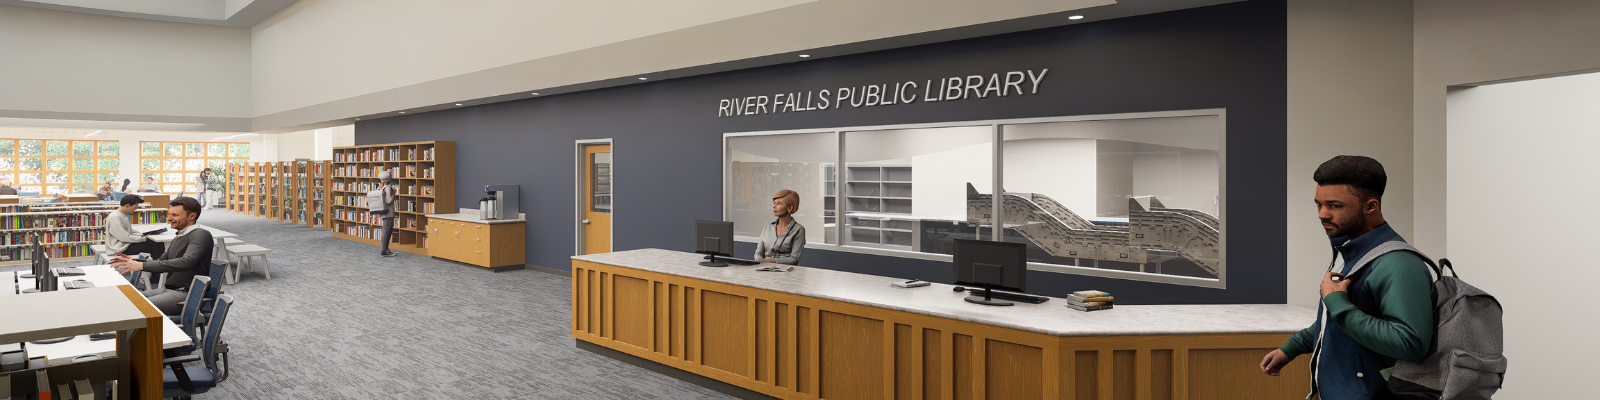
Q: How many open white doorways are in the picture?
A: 1